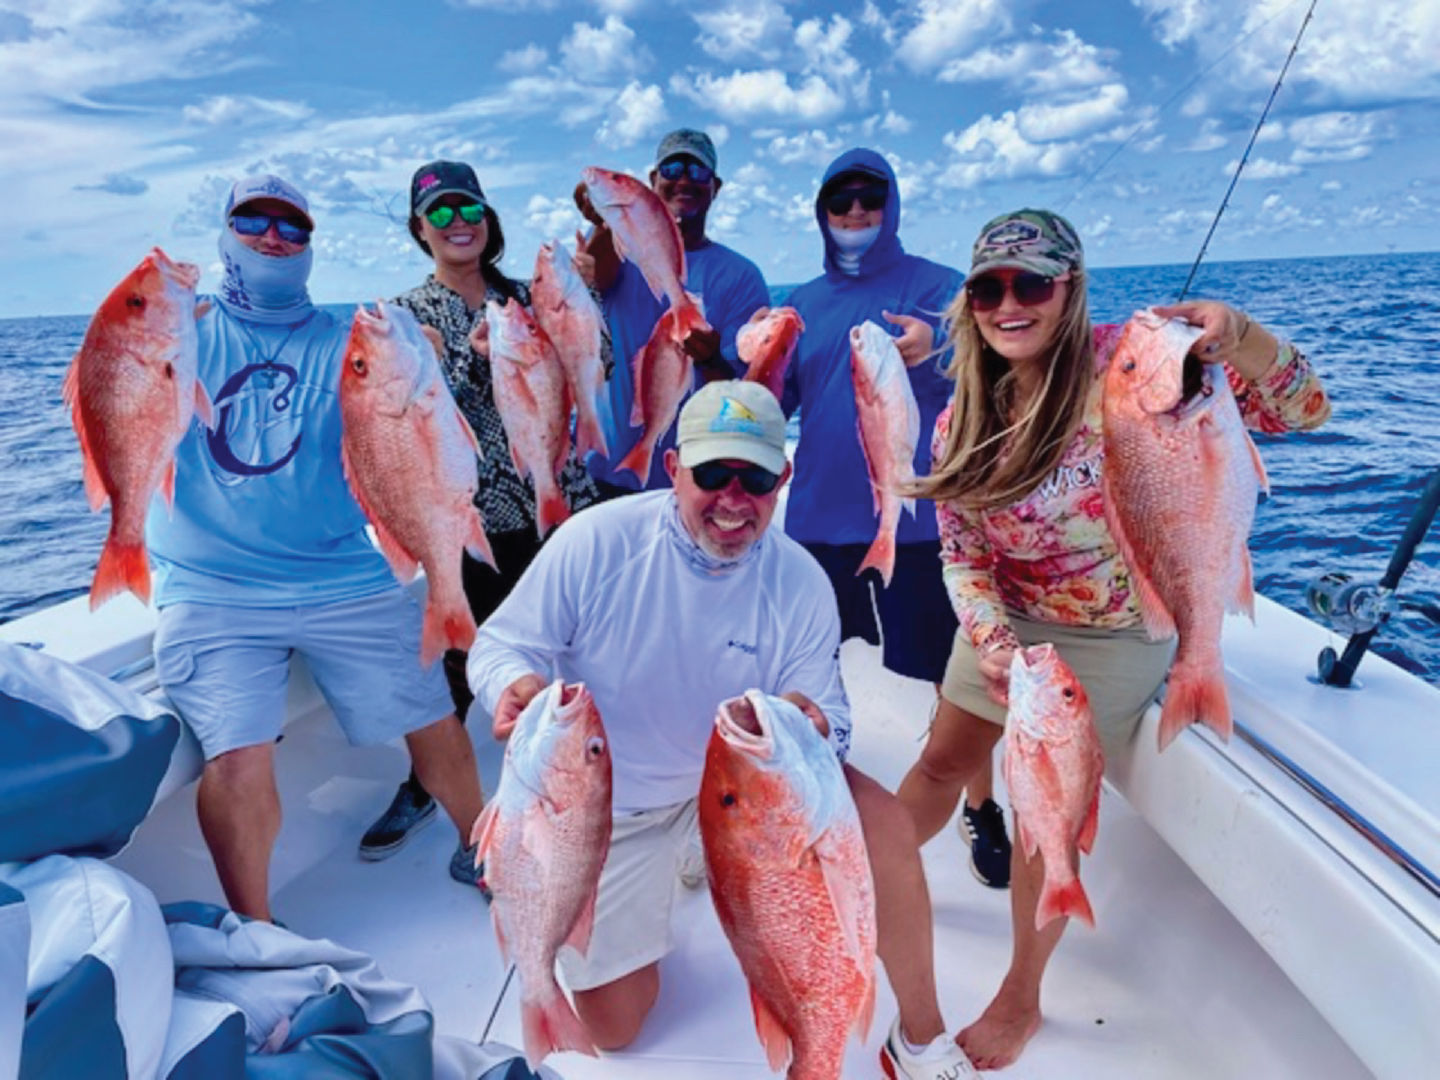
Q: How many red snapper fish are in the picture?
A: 12